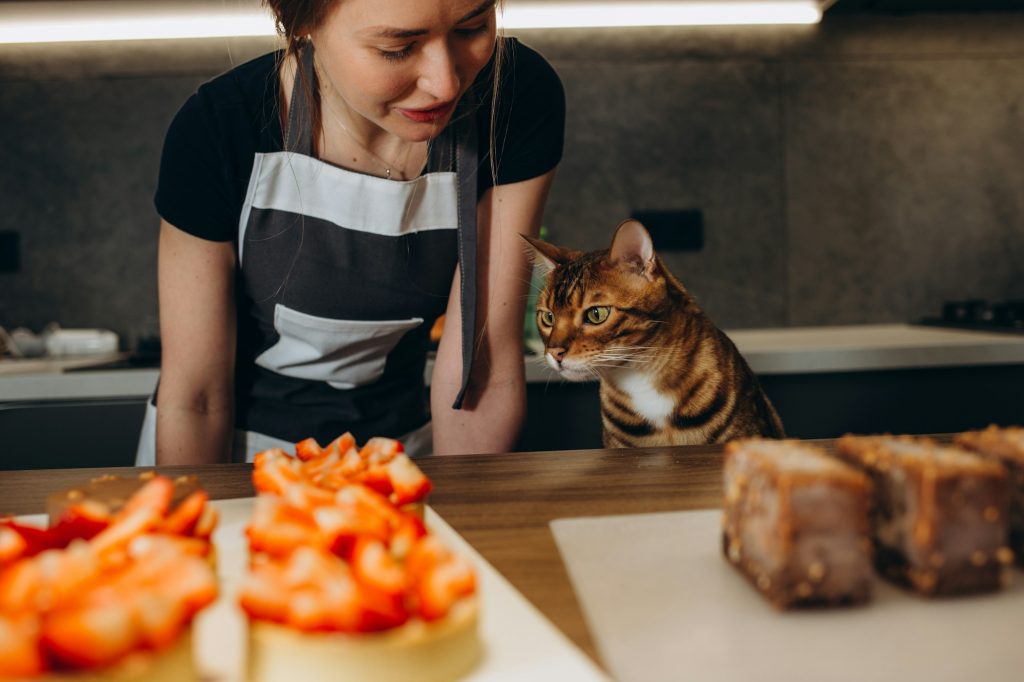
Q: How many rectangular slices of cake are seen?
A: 3